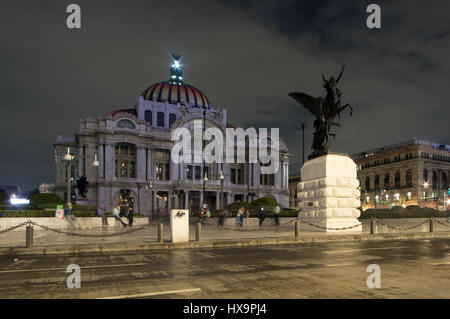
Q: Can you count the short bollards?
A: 6